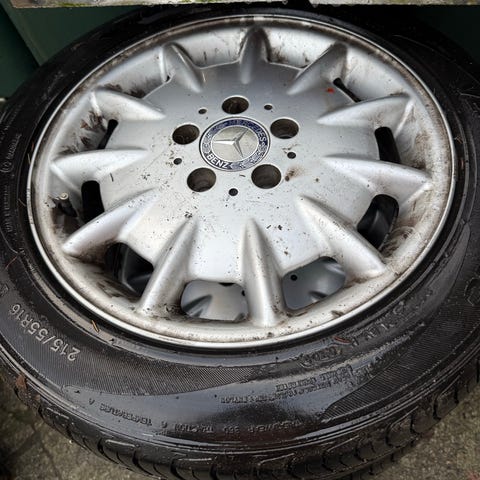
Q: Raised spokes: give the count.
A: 11